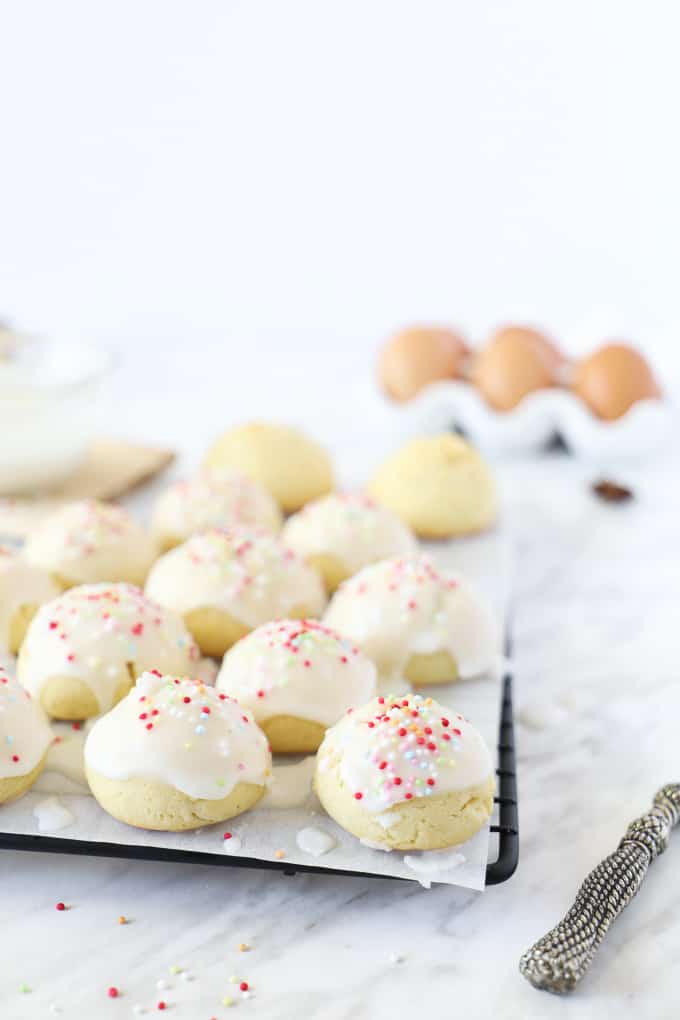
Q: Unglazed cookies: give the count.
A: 2